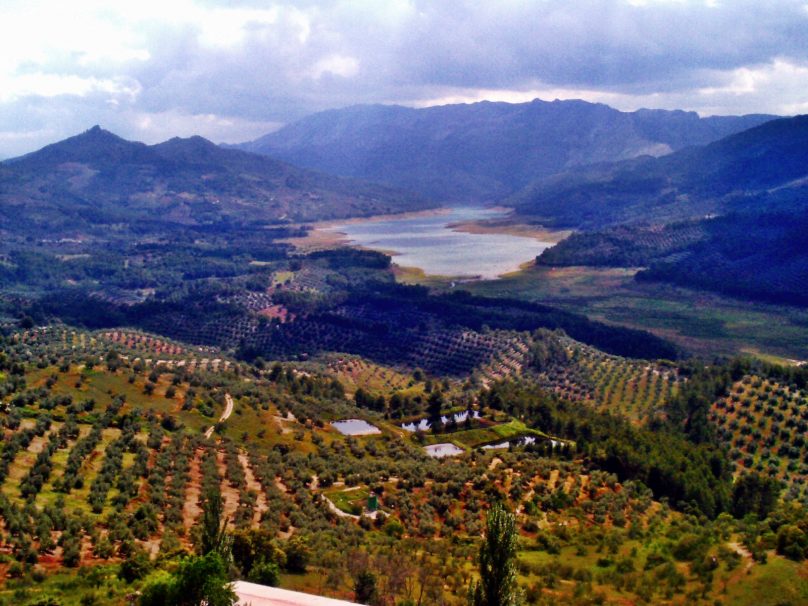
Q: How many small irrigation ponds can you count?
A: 4